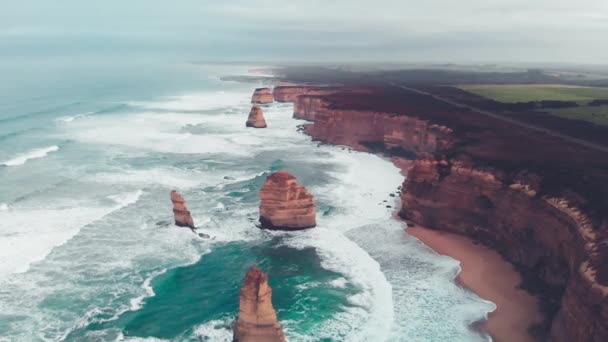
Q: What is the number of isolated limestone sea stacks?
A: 5